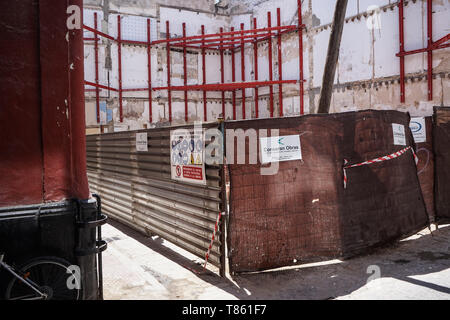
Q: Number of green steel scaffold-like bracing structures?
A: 0